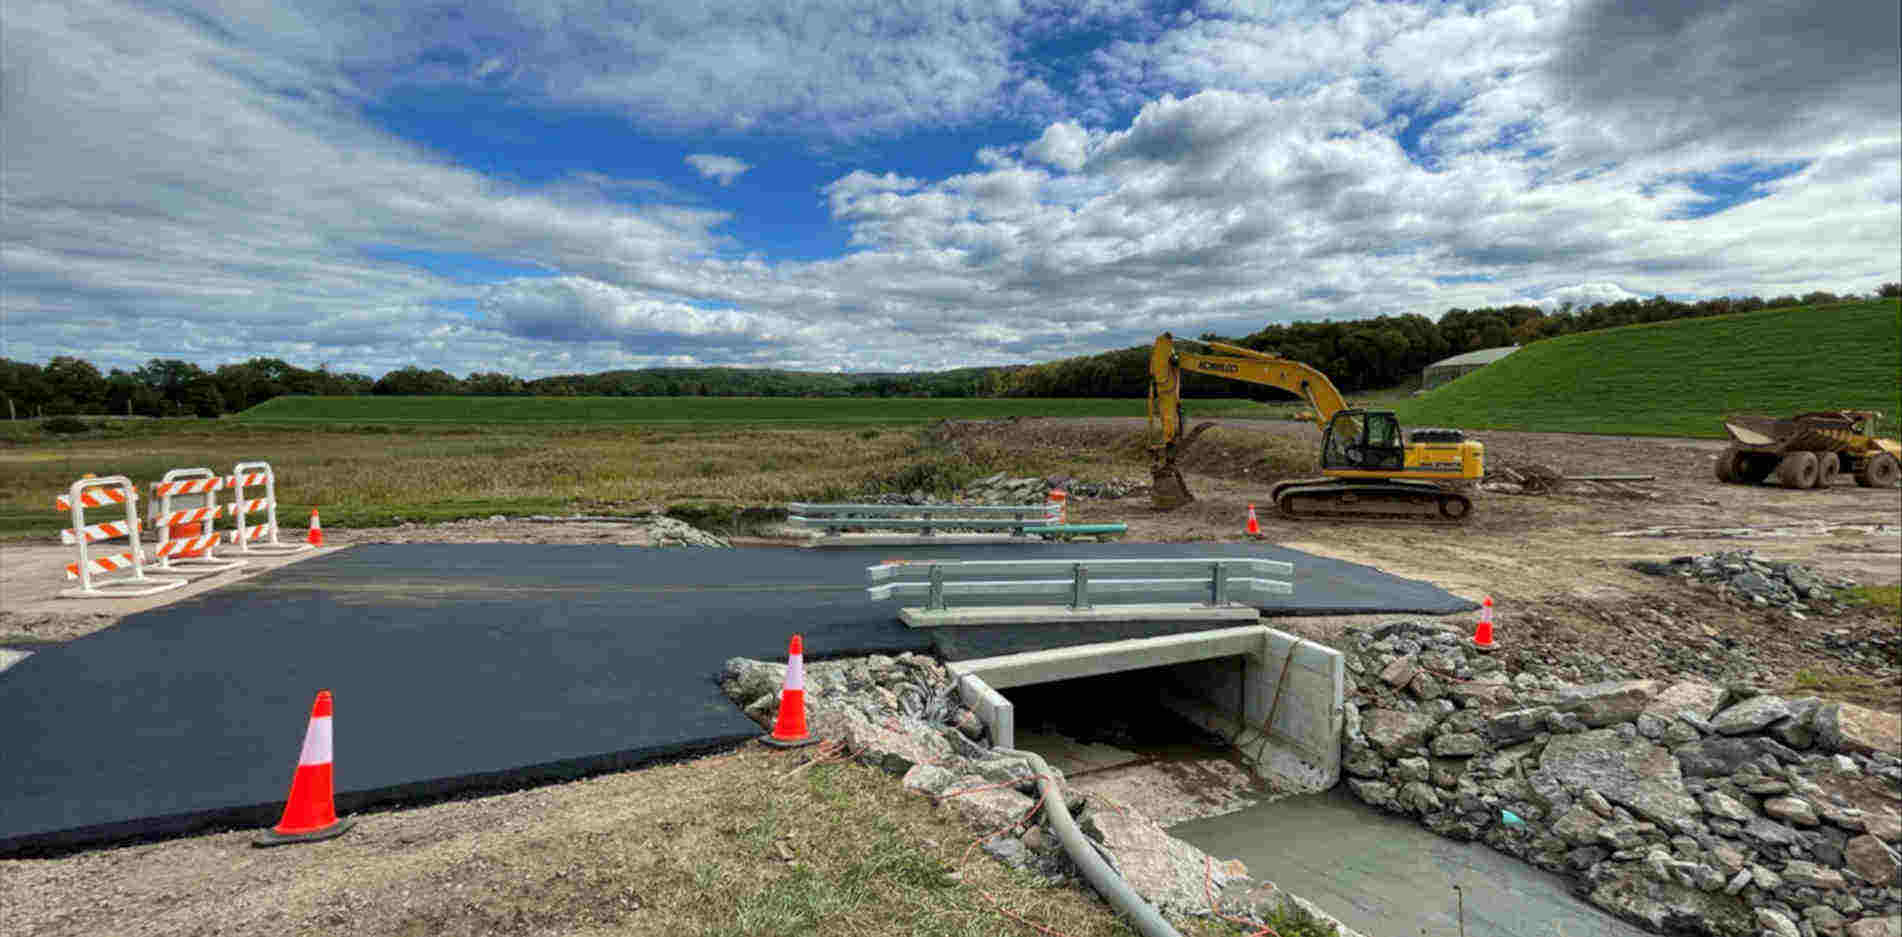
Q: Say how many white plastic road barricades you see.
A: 3